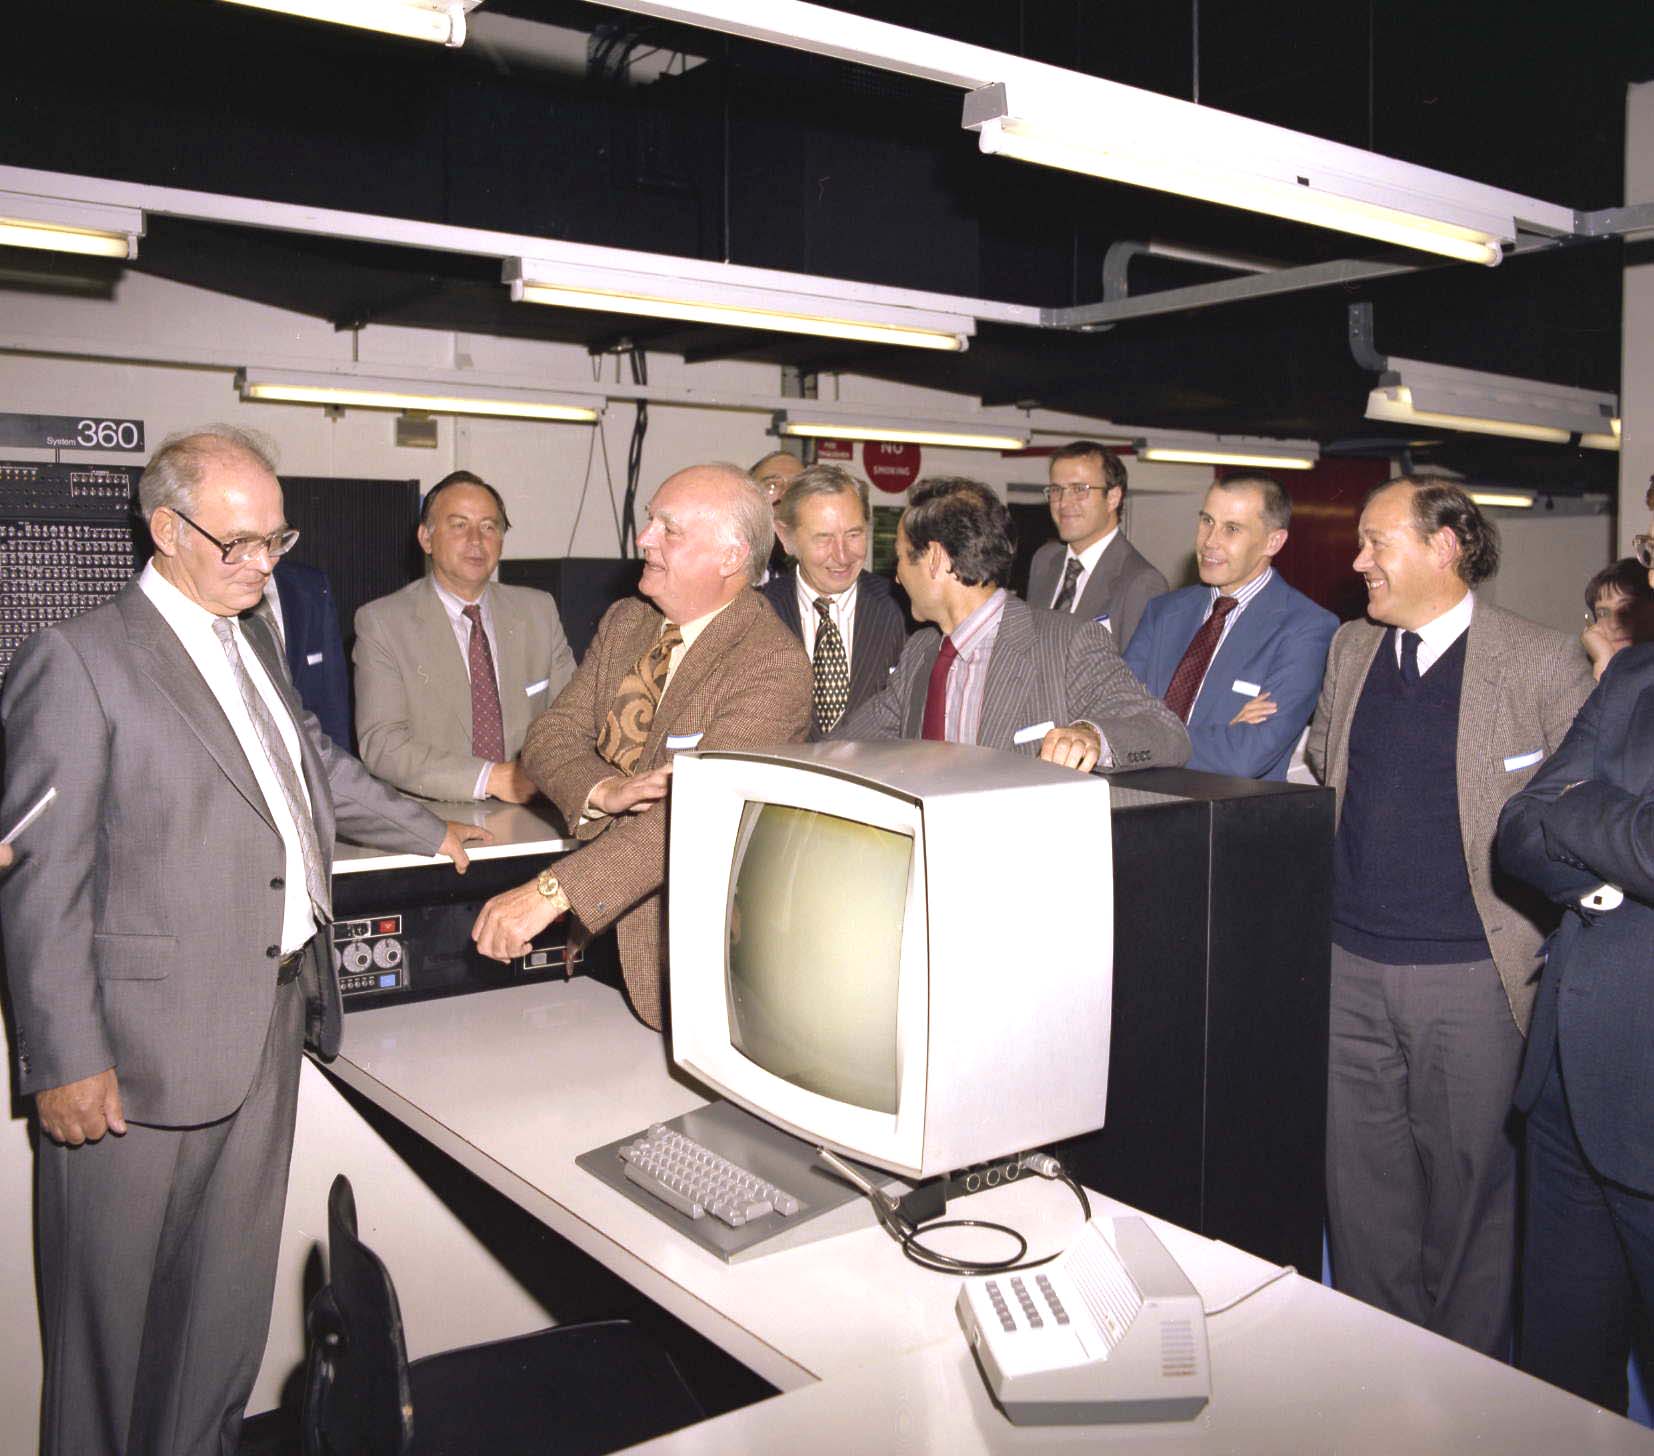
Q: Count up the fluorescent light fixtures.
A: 9